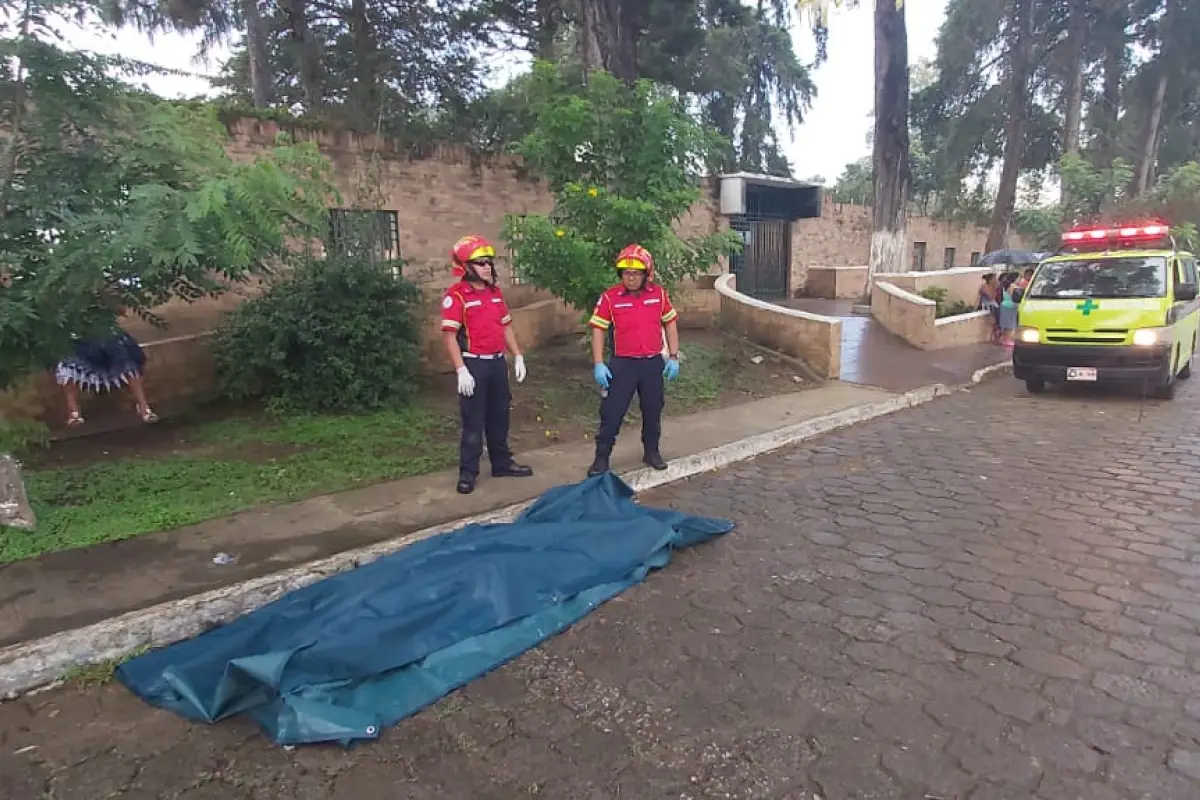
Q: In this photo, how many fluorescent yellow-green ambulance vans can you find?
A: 1